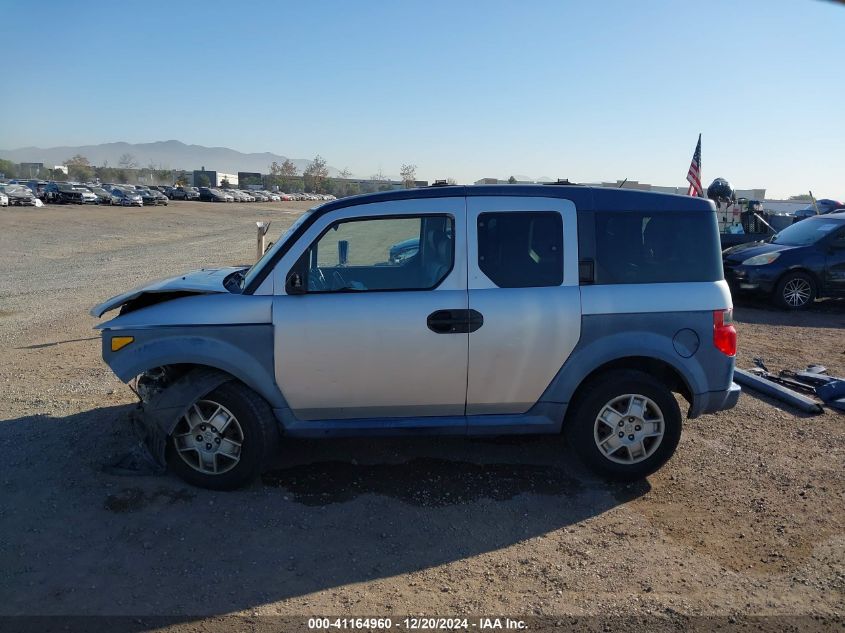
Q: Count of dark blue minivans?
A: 1